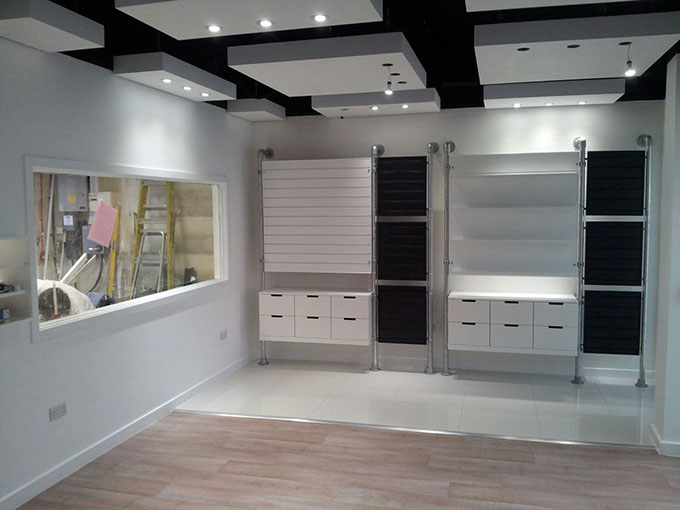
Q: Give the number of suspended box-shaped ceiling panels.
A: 9